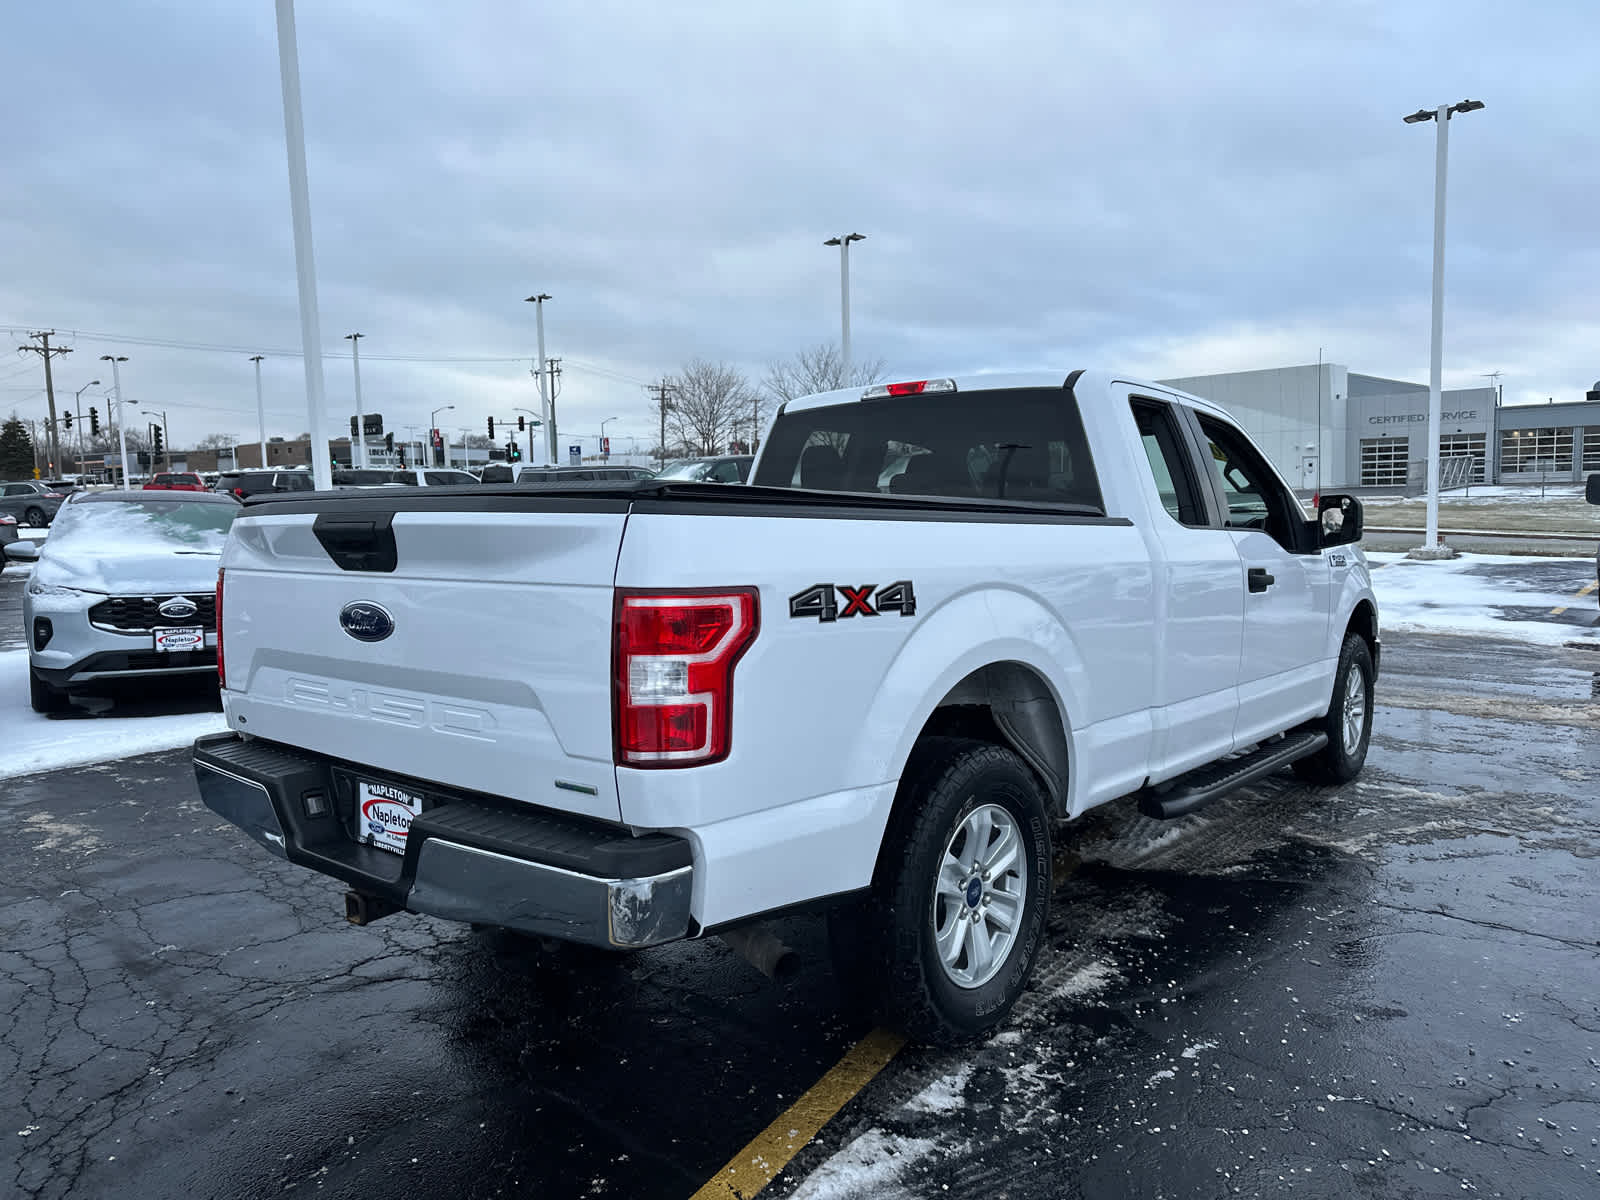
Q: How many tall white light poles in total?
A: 7